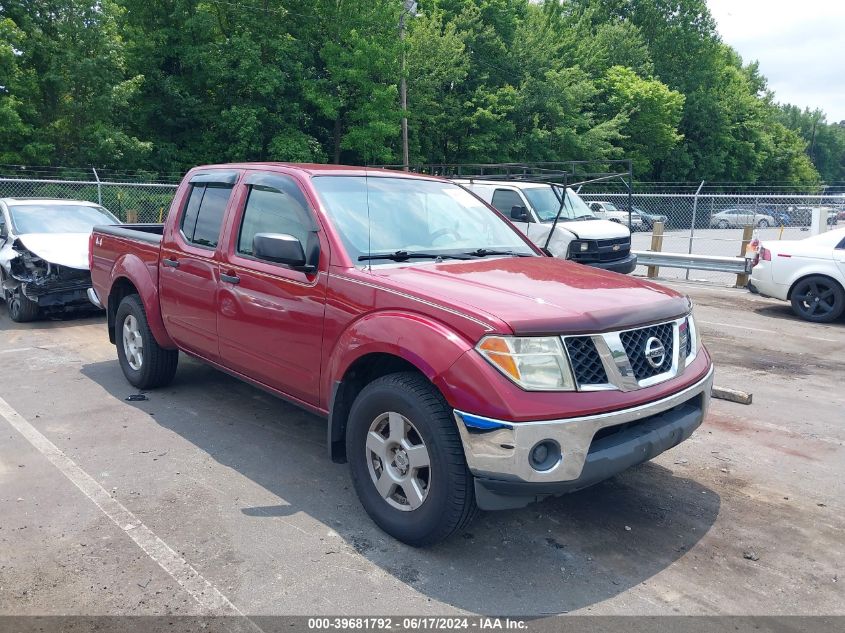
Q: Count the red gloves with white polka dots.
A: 0